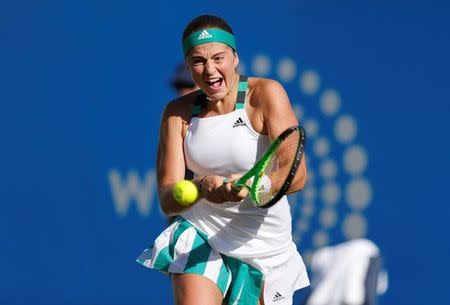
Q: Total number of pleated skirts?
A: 1